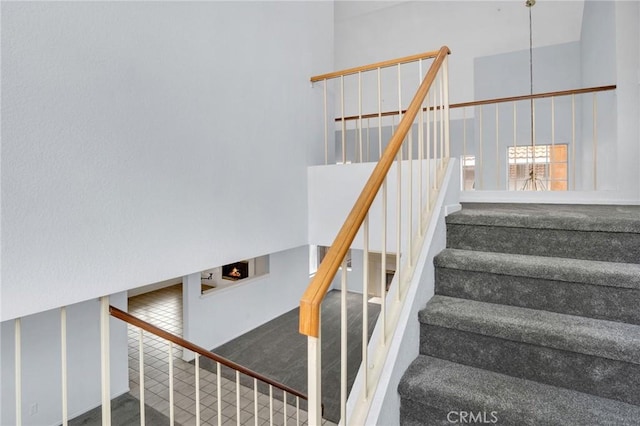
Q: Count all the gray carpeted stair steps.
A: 4